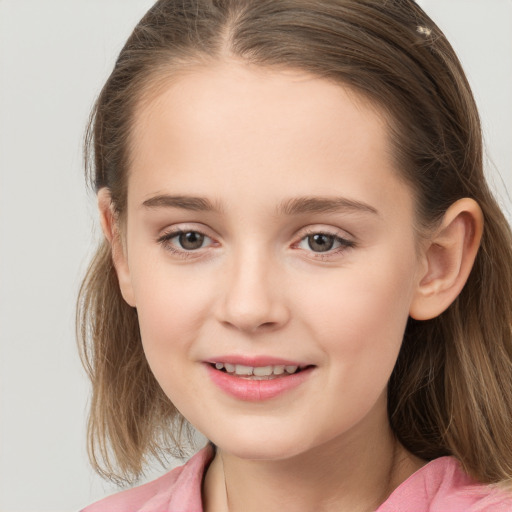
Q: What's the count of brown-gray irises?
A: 2